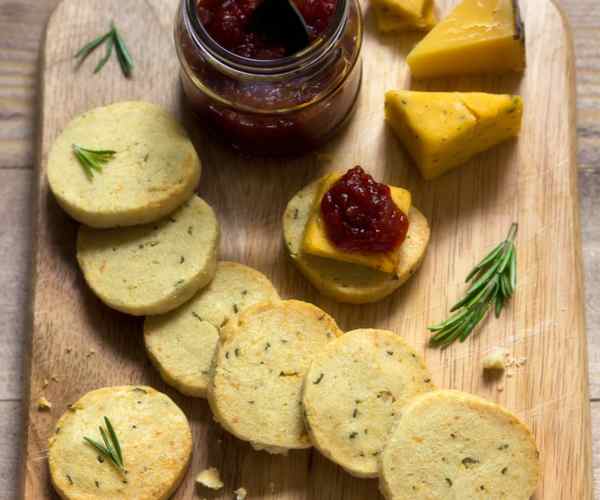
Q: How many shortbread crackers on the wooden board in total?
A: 8